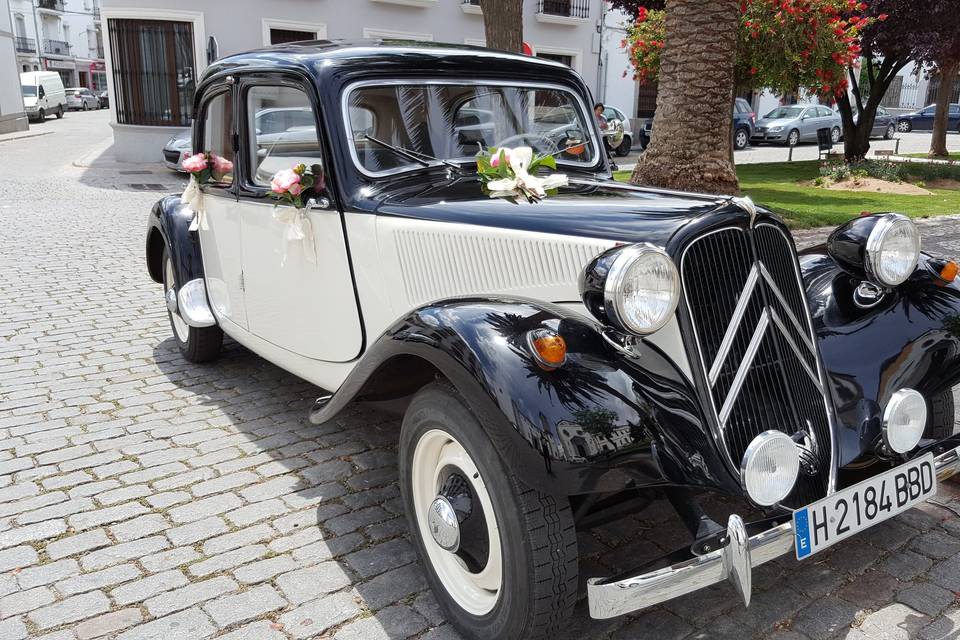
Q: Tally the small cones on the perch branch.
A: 0